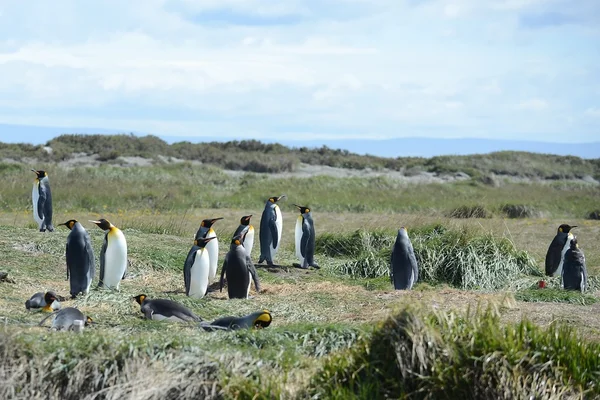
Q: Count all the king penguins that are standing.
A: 12